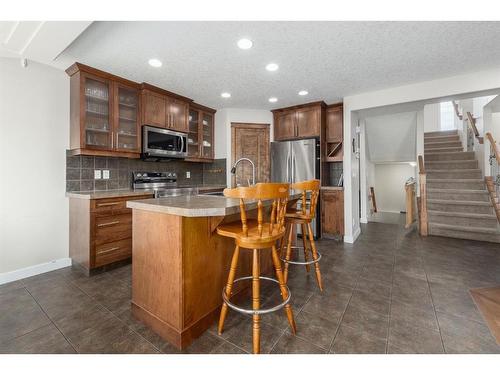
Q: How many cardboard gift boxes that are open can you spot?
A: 0